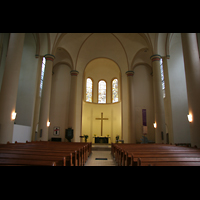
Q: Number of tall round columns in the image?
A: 6